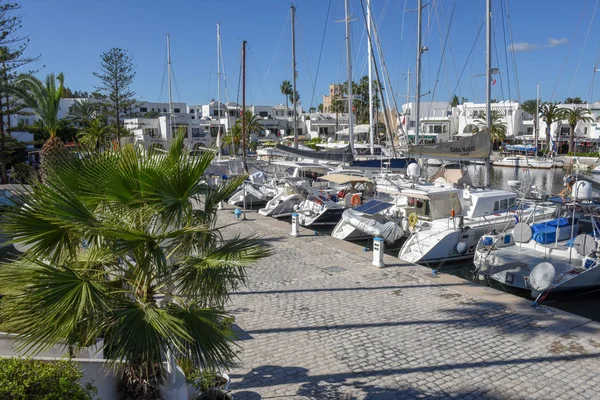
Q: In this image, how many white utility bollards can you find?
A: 2